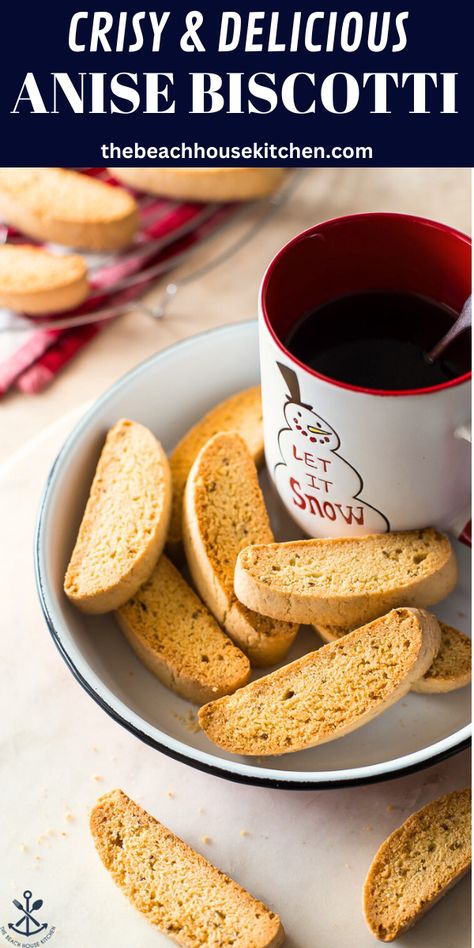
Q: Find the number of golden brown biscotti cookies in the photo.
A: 12